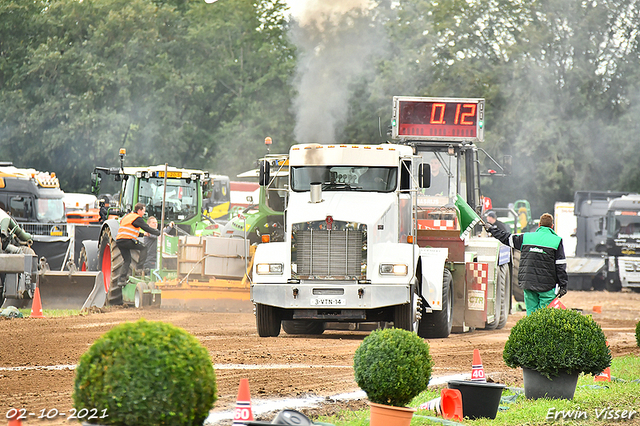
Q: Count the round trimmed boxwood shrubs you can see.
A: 3